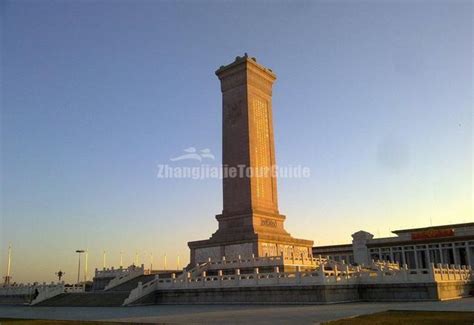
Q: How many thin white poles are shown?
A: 8